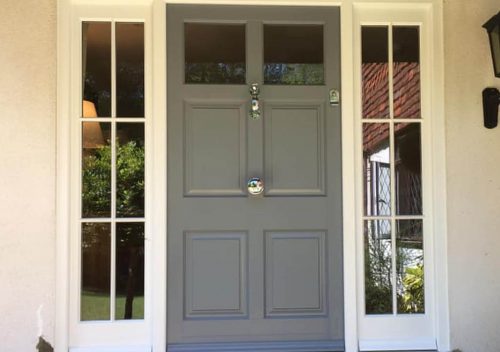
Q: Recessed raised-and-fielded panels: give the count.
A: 4